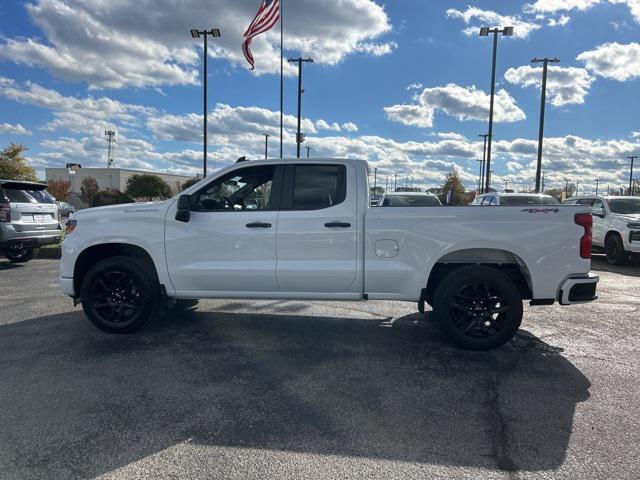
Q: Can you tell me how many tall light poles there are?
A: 4